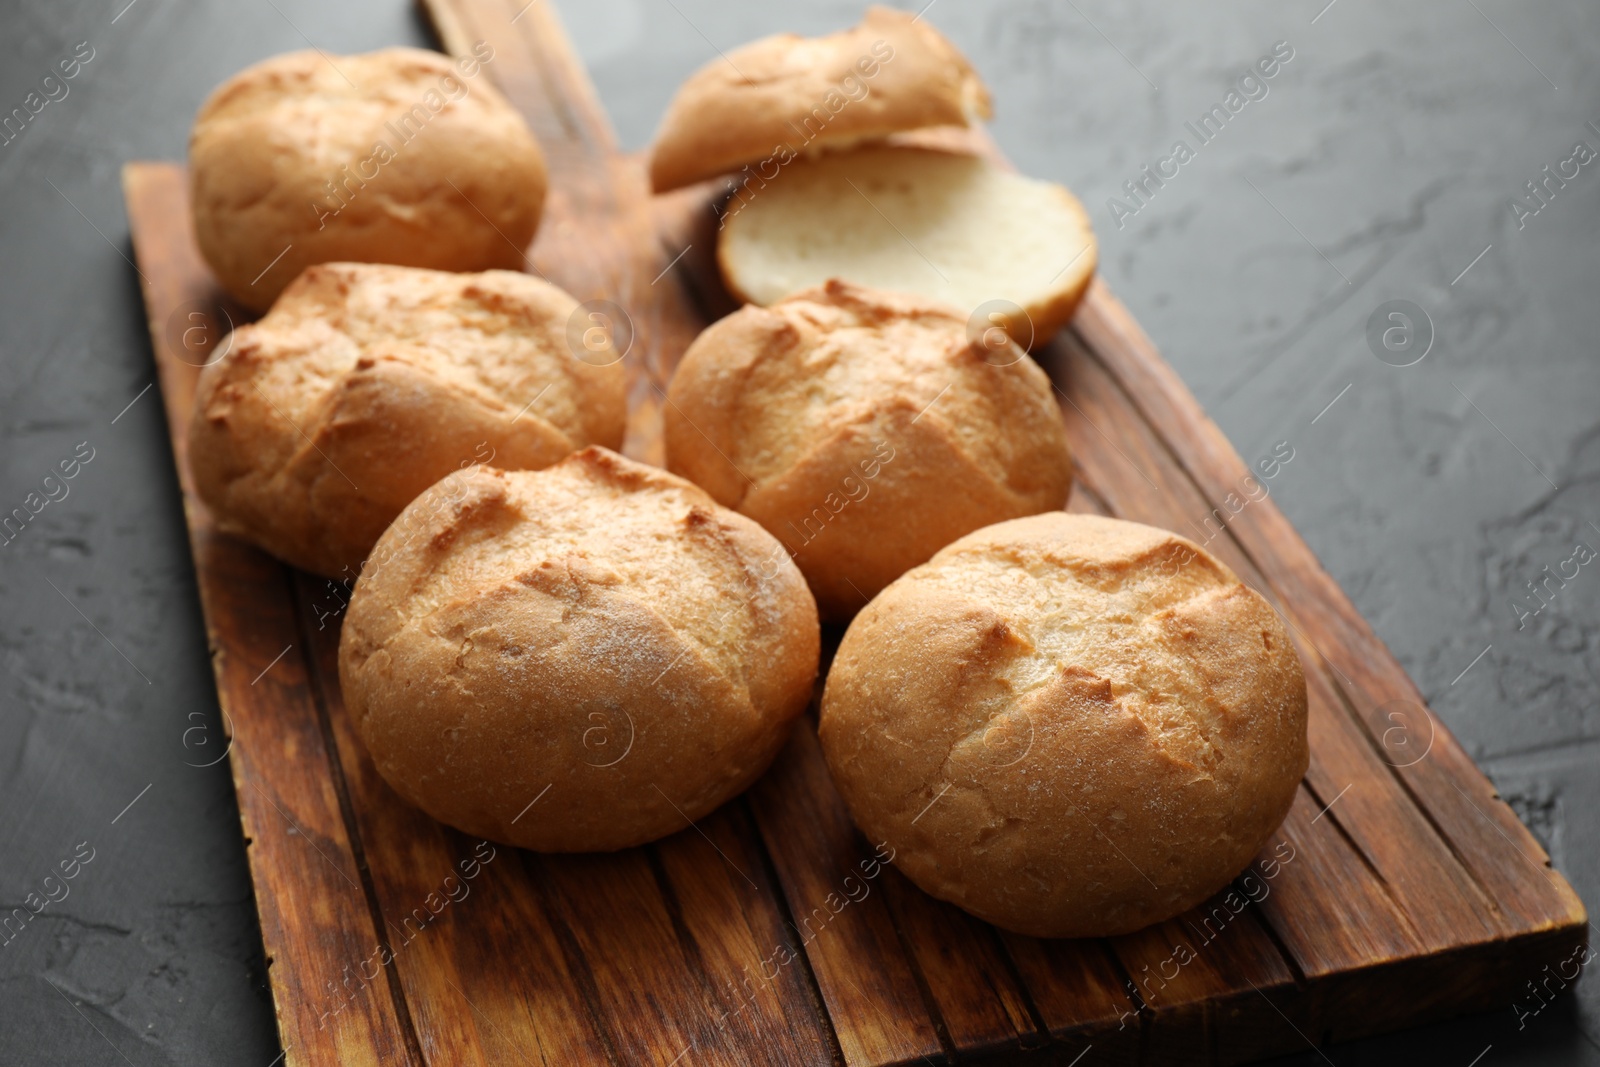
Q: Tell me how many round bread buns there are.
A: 6